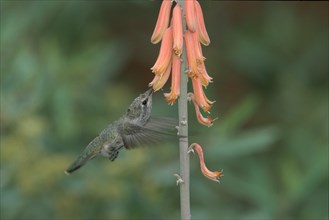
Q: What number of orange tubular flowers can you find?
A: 13